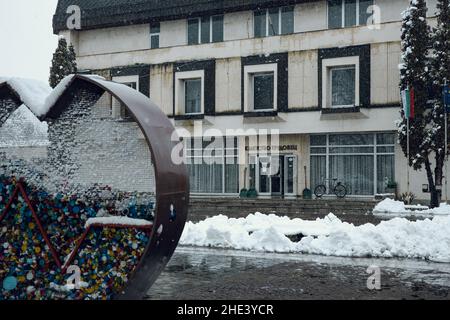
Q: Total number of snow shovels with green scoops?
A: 3